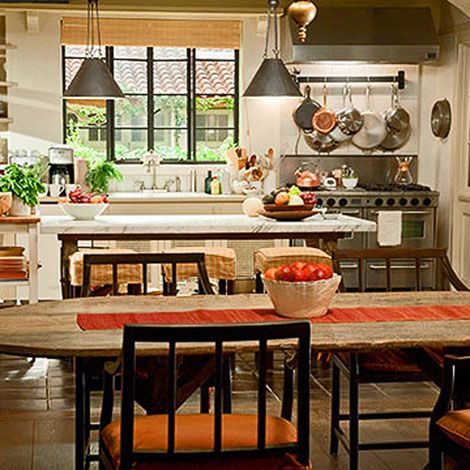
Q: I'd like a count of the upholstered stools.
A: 3